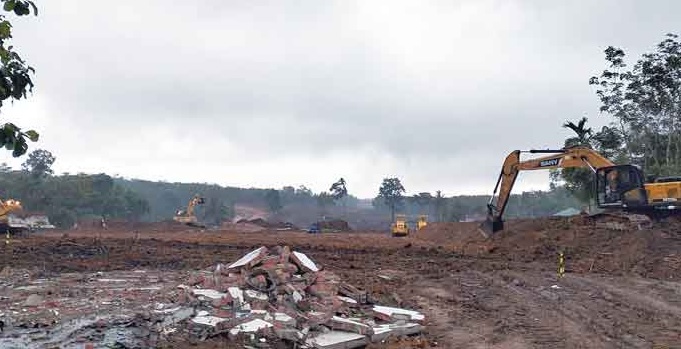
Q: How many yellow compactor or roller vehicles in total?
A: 2